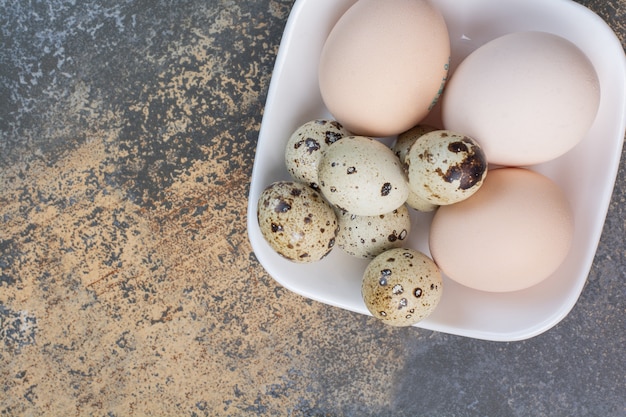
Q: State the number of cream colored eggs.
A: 3